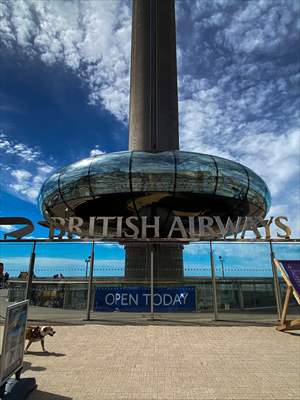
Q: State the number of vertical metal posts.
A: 5